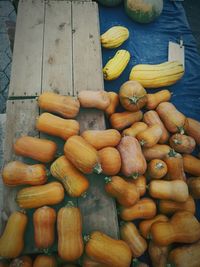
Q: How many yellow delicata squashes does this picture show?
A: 3